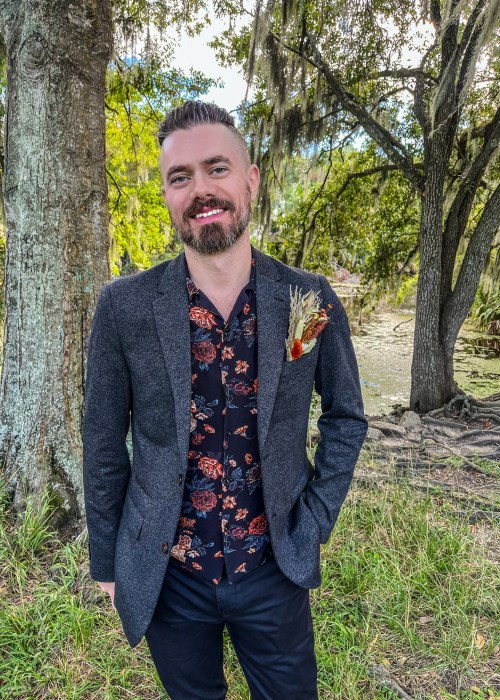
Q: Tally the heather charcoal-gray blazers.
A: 1